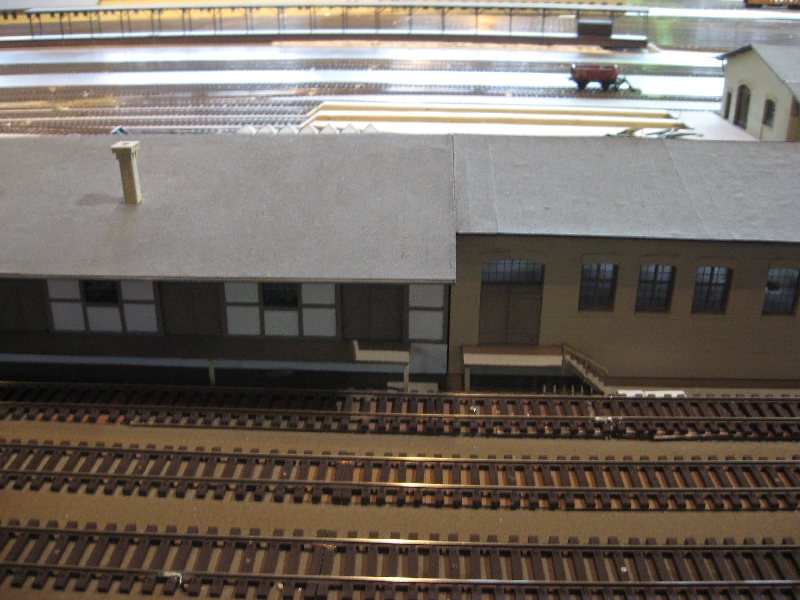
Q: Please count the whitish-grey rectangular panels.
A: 12